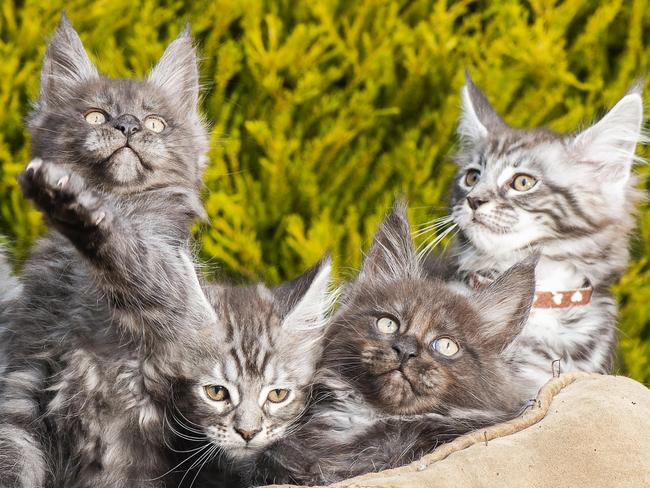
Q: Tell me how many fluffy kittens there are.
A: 4